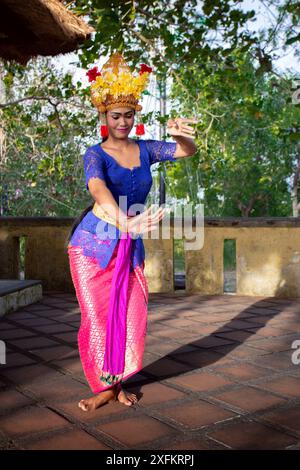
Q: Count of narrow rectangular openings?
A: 3